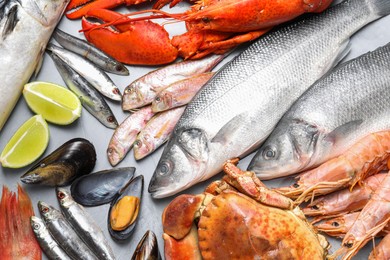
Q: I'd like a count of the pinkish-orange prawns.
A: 5